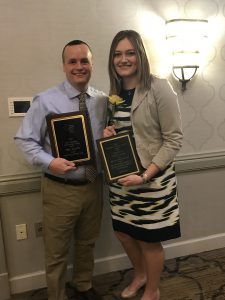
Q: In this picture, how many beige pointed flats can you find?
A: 2